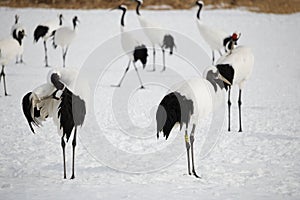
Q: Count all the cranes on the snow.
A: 10